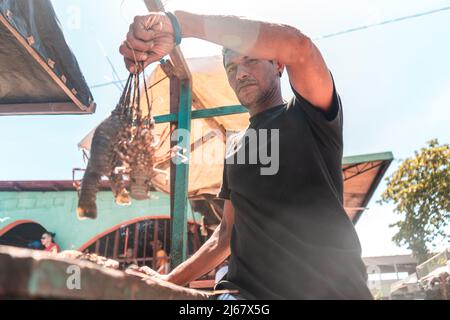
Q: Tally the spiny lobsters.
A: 3